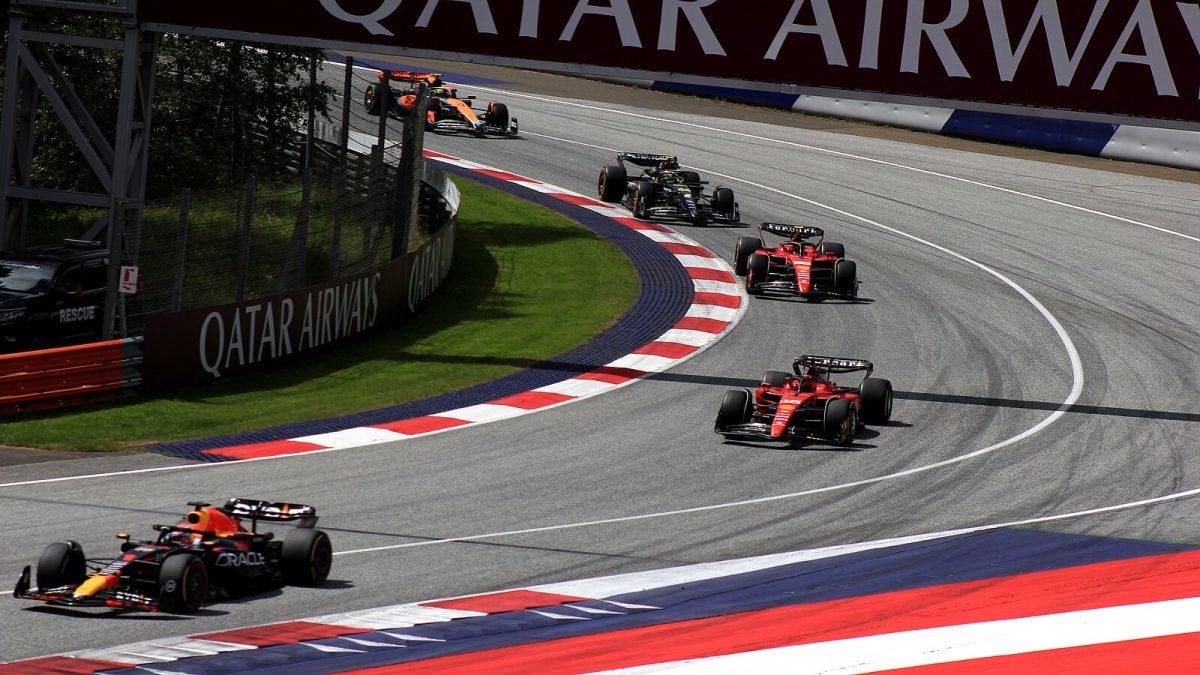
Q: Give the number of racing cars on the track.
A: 5